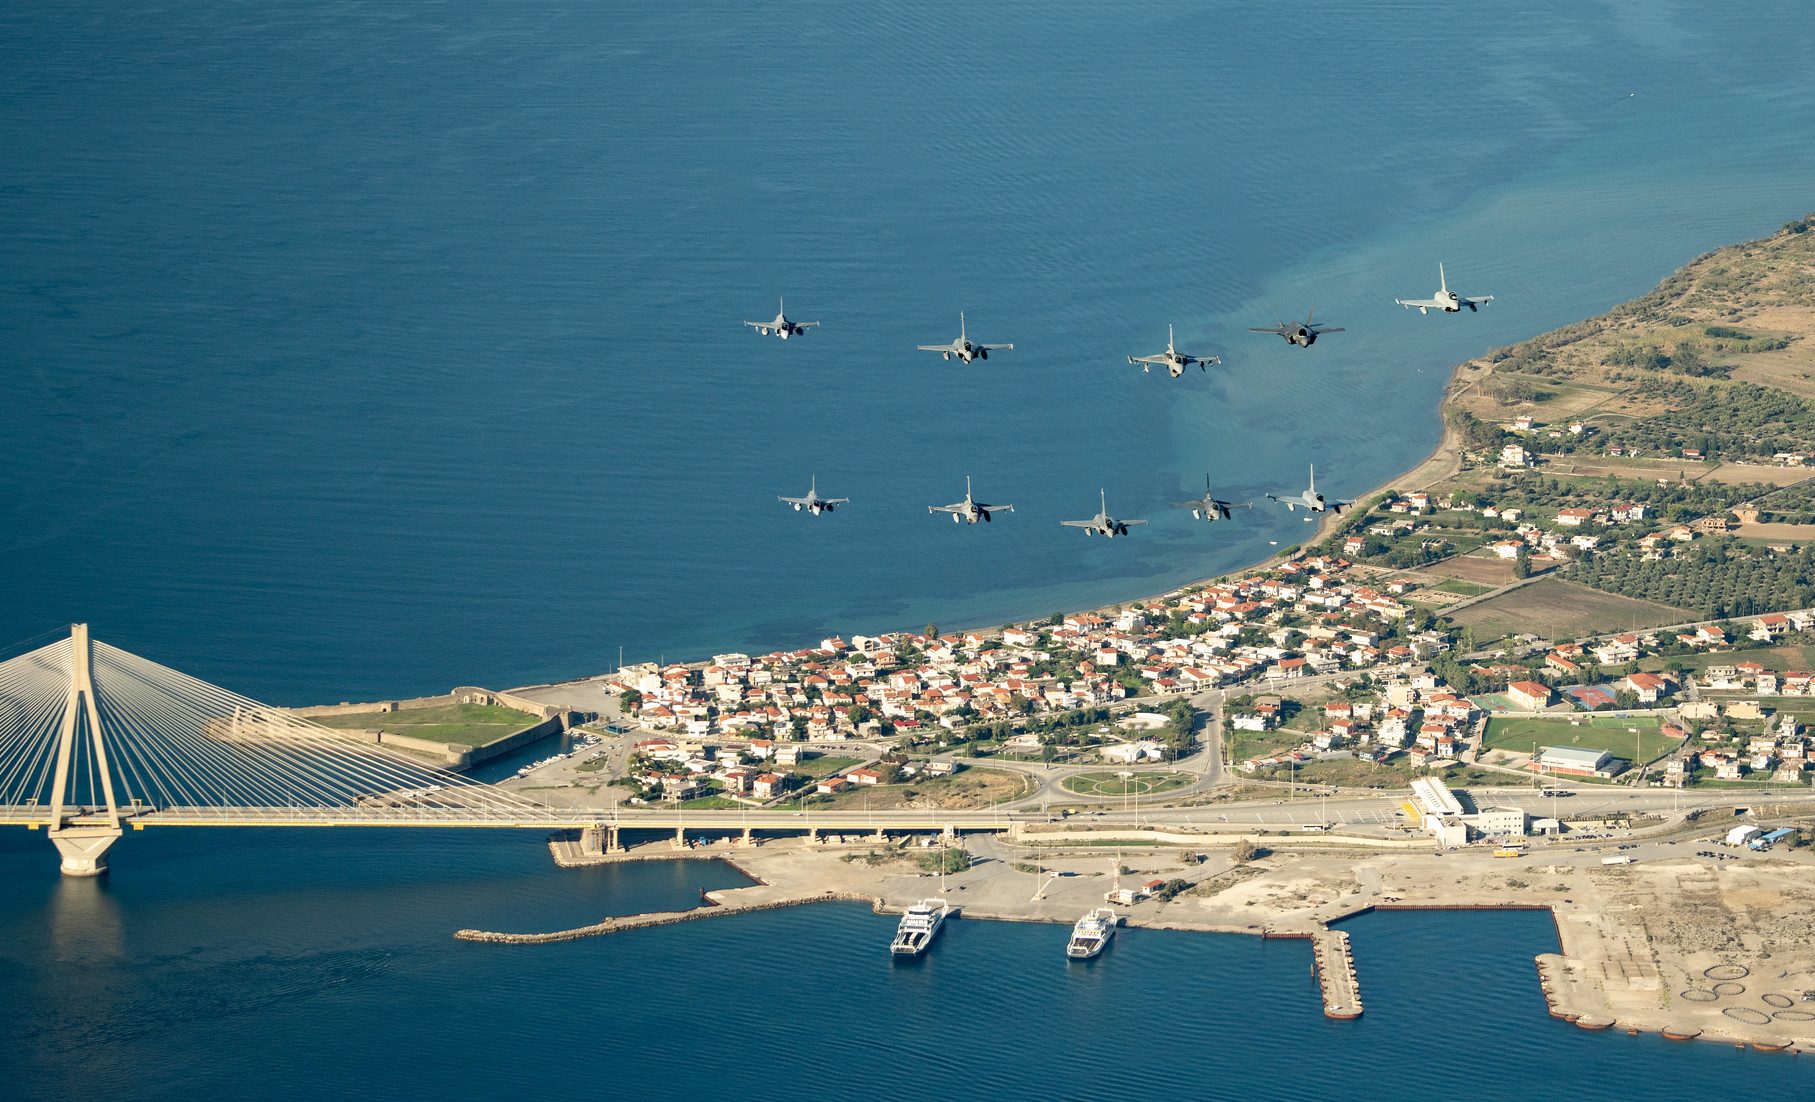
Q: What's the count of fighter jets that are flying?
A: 10